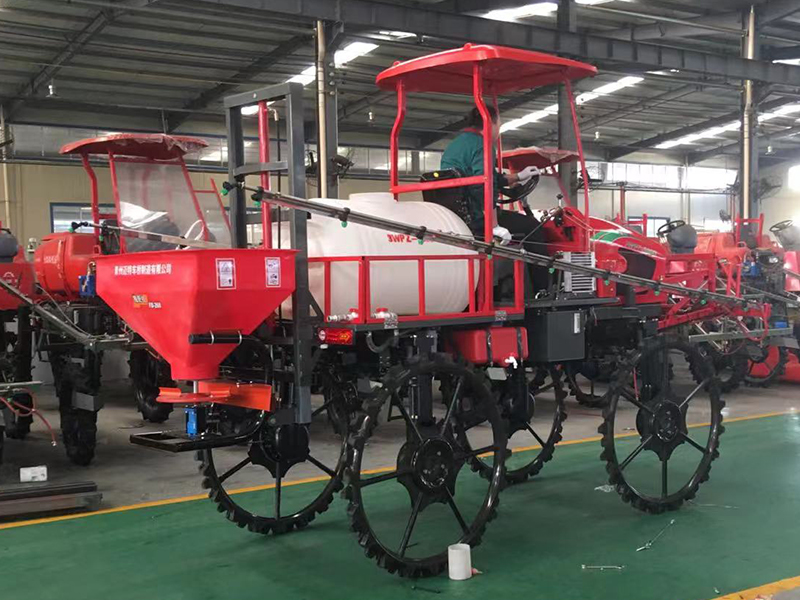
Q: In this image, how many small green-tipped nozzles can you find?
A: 12